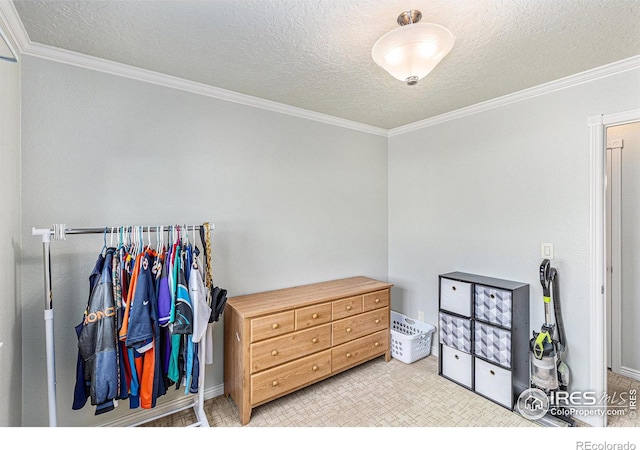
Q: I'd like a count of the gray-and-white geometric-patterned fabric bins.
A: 3